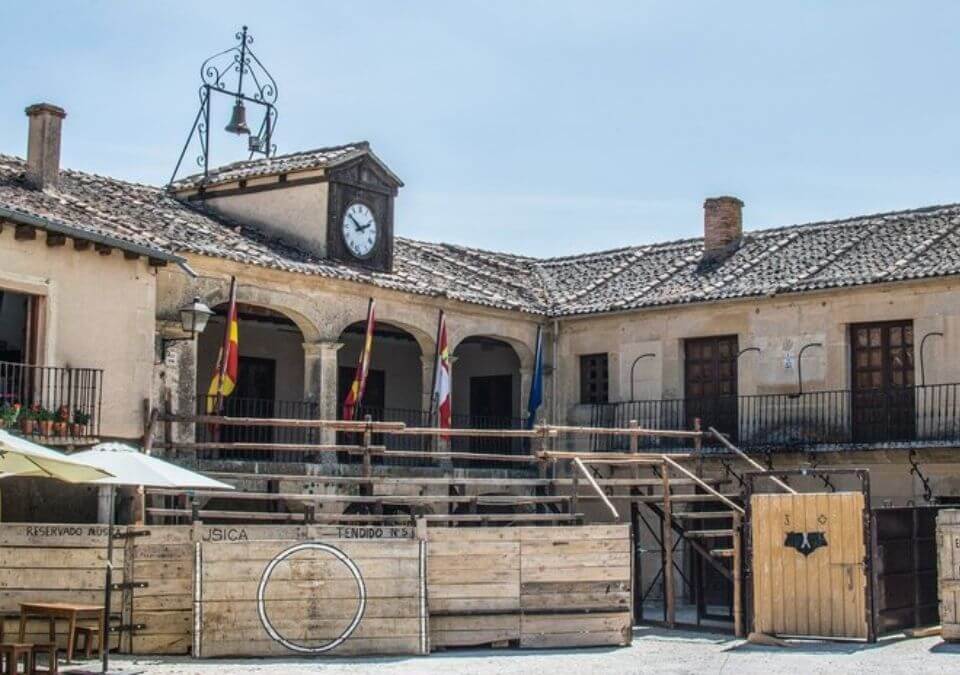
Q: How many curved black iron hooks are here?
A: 4